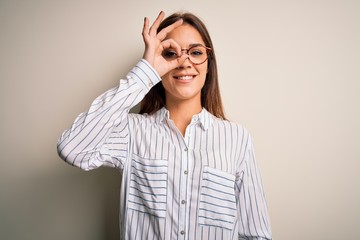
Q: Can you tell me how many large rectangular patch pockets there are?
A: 2